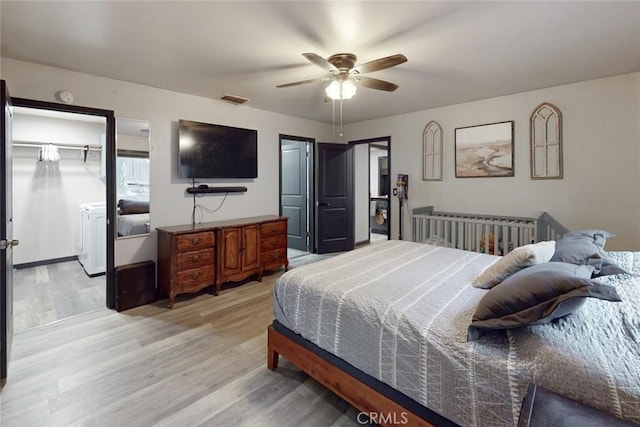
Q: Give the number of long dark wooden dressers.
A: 1